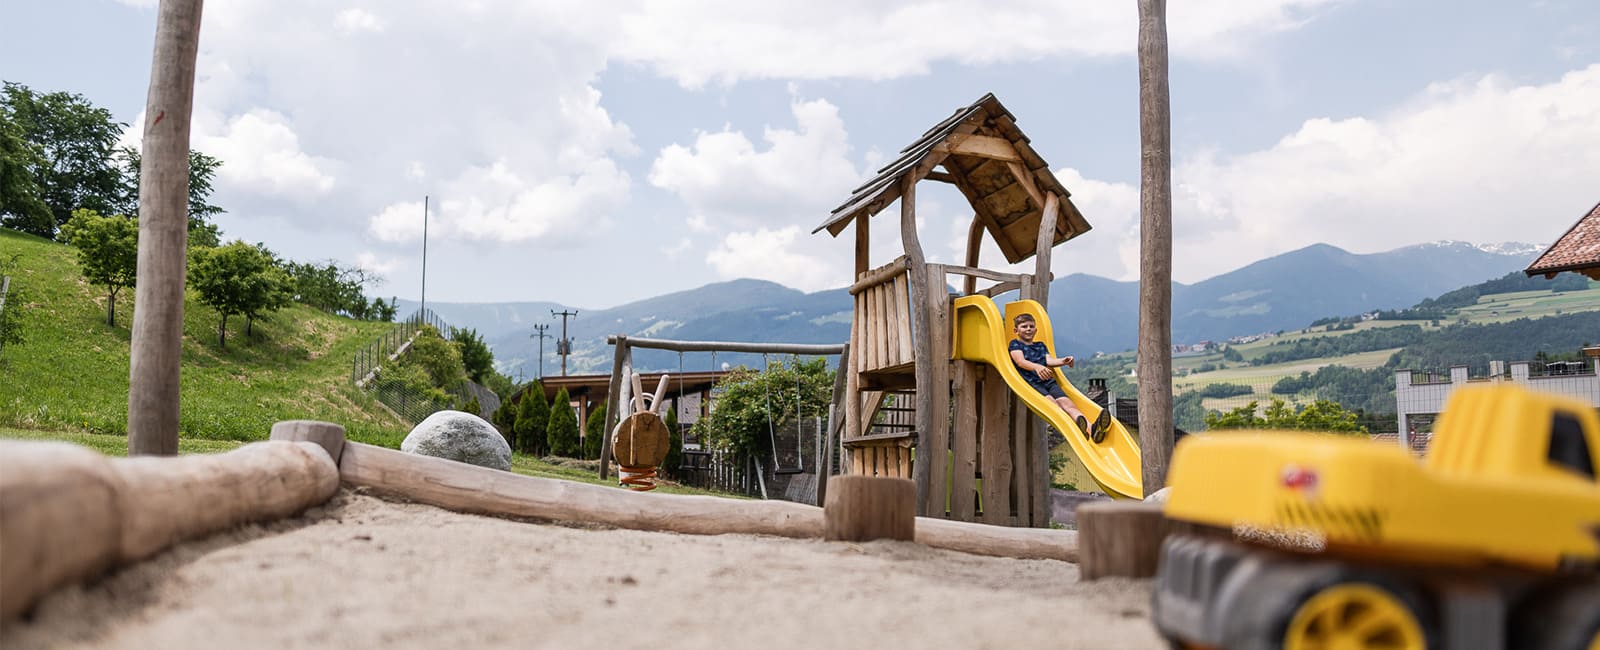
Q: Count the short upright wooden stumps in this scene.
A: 3